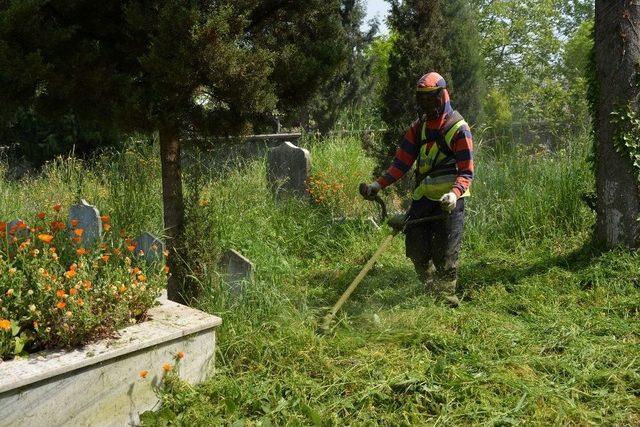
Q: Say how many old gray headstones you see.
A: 5